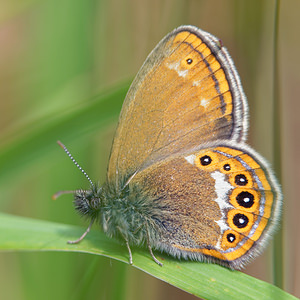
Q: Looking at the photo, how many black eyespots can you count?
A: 7